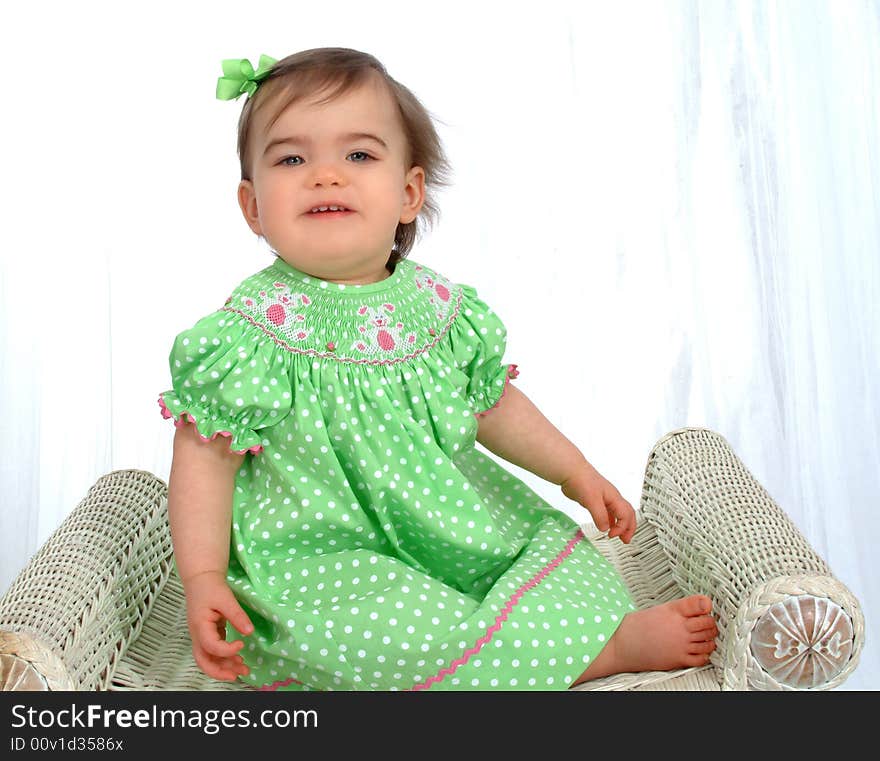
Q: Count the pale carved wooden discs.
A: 2